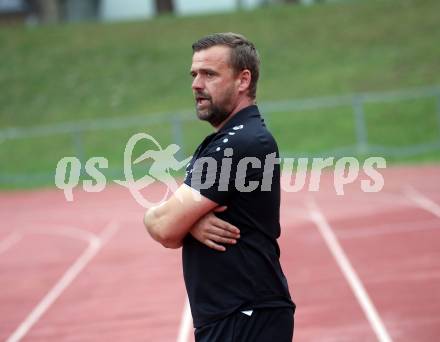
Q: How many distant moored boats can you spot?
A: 0